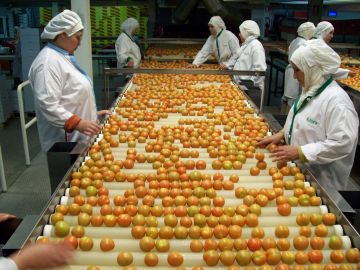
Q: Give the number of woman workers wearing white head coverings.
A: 7